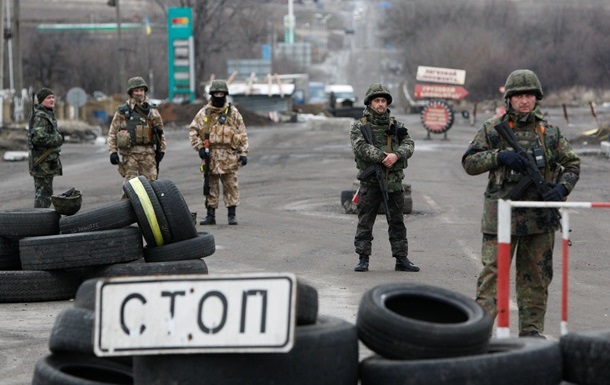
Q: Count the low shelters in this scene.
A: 1